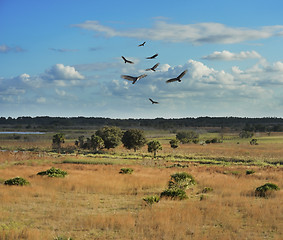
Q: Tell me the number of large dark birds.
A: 7